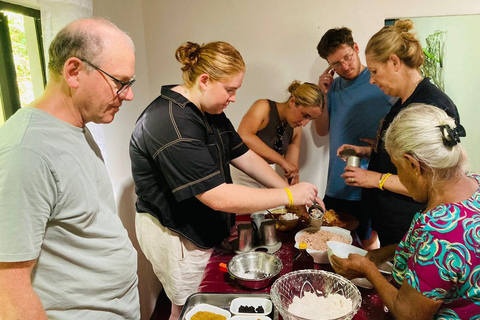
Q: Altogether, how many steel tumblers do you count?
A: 4